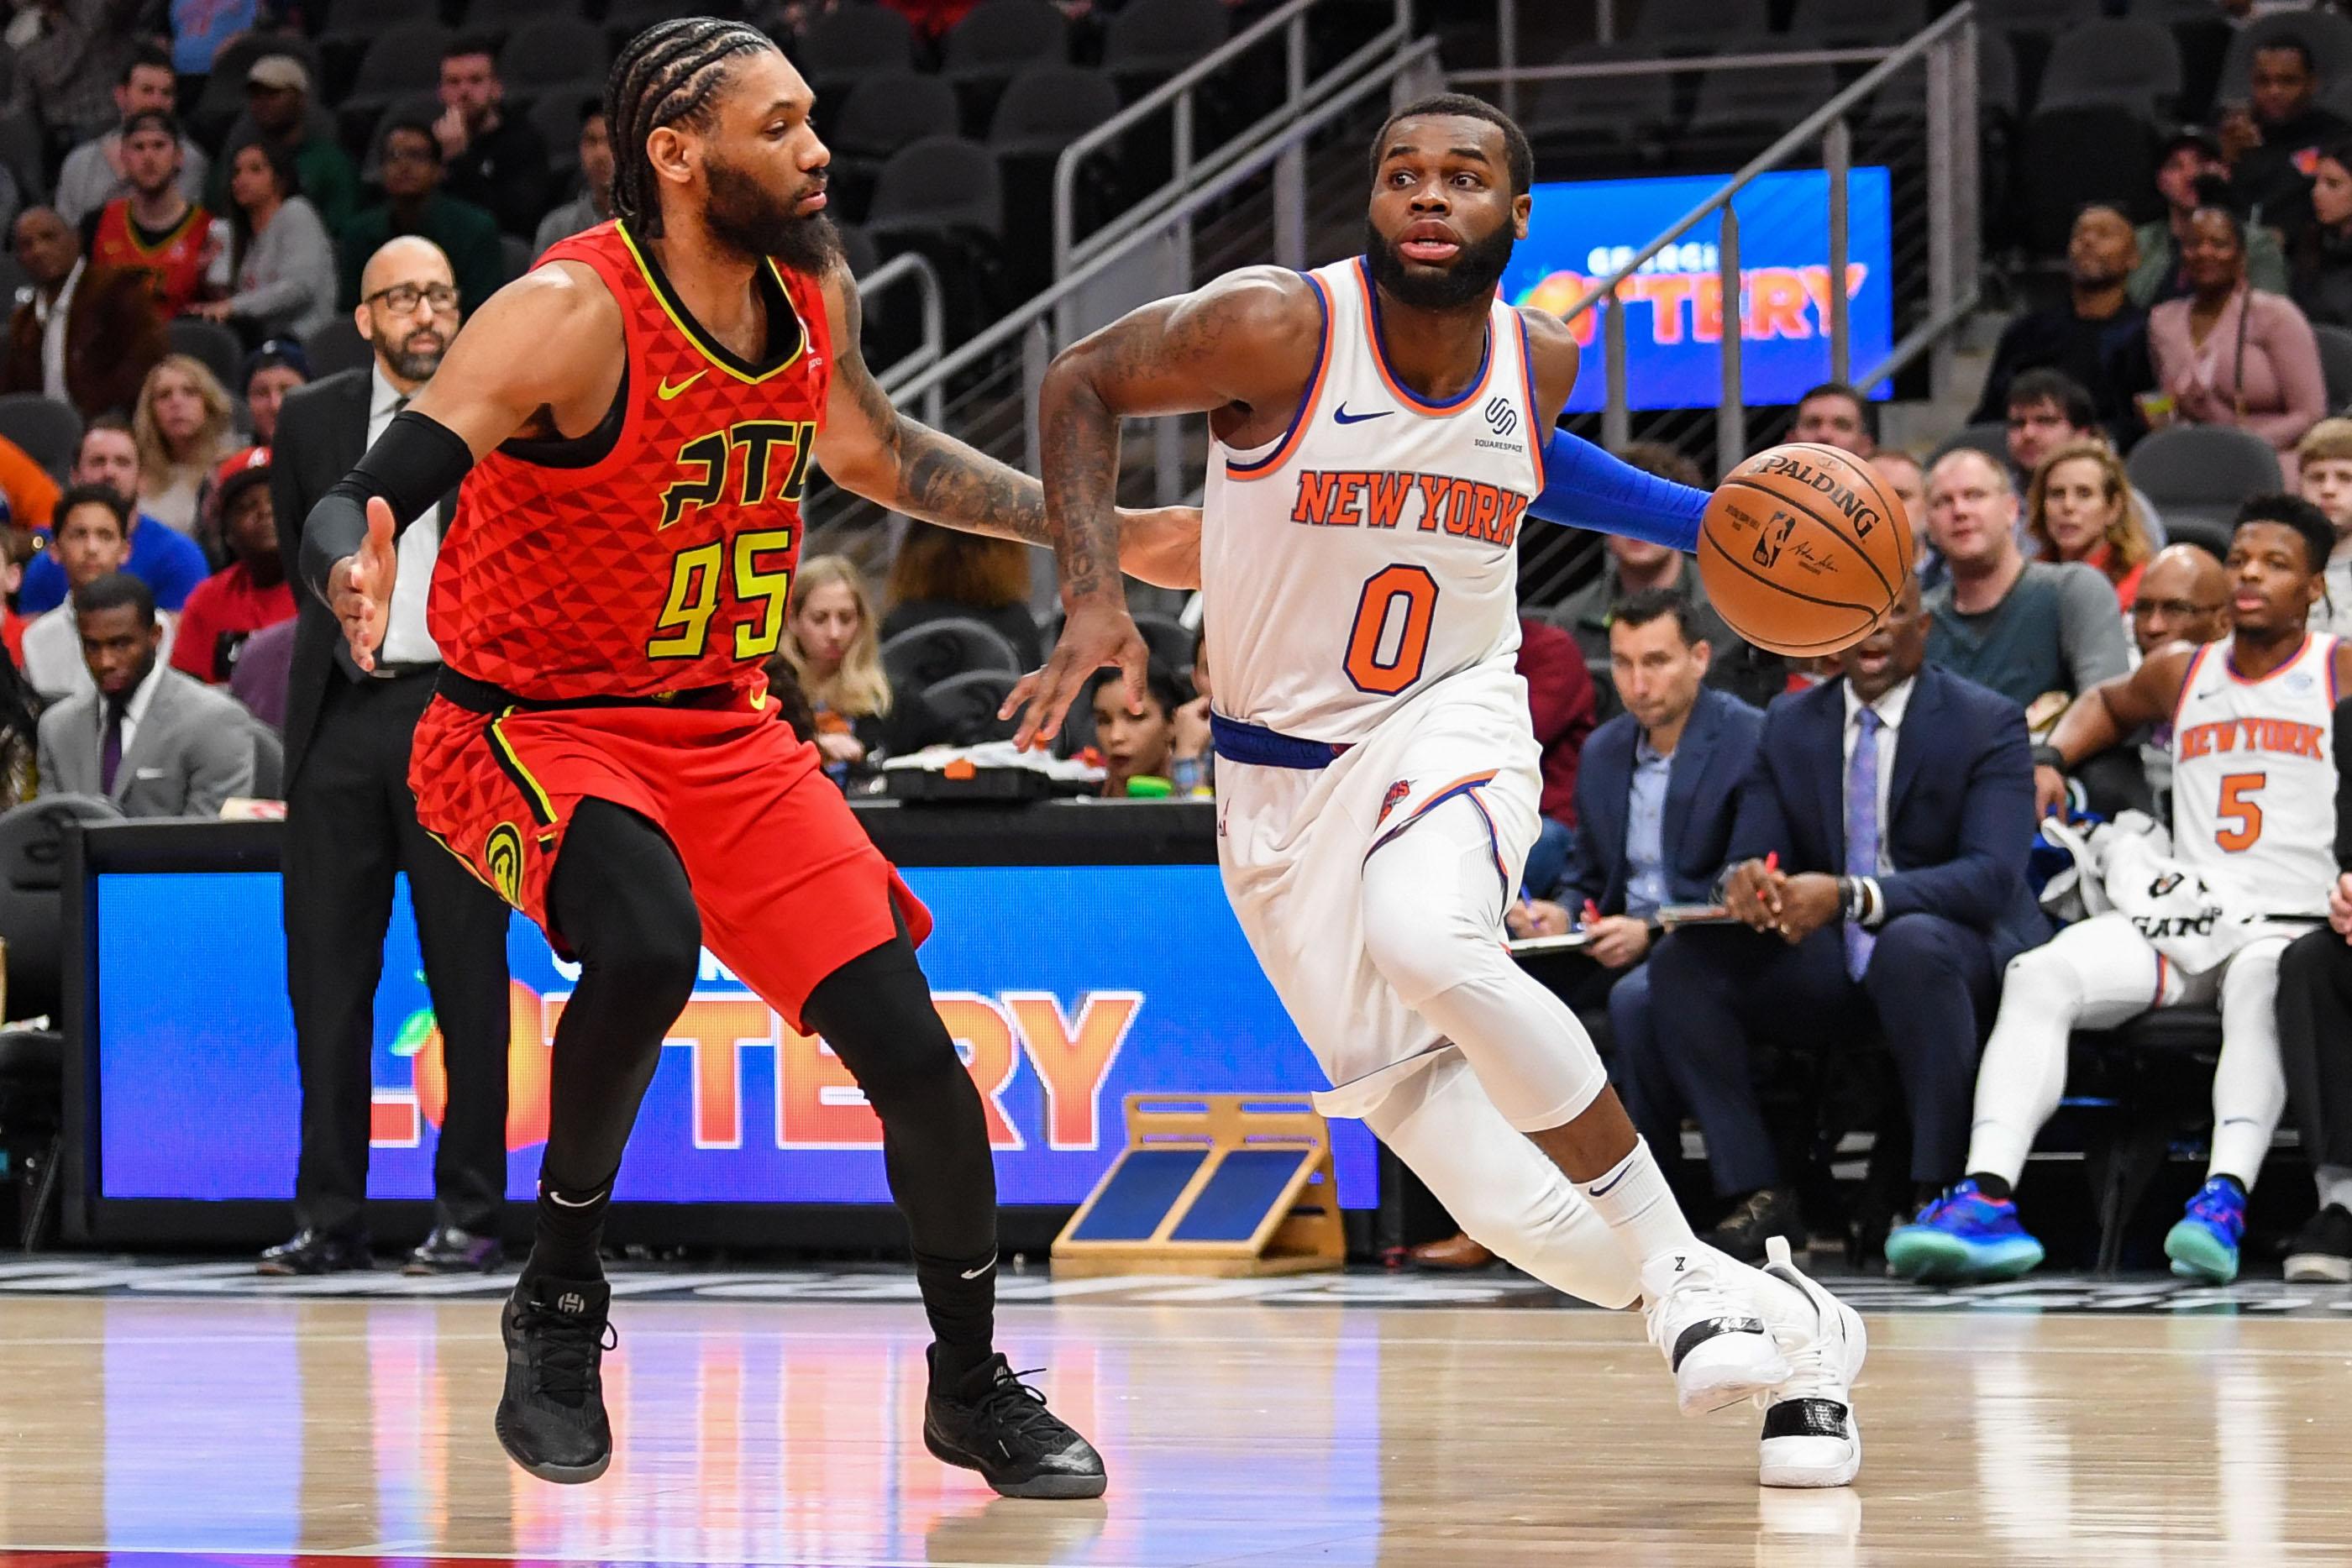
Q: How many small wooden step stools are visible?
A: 1